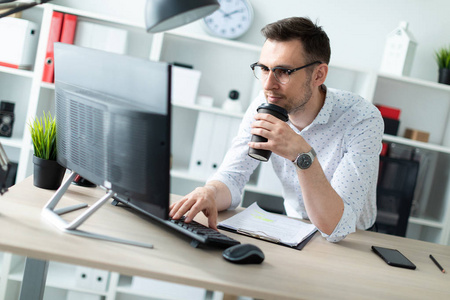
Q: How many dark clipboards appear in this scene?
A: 1